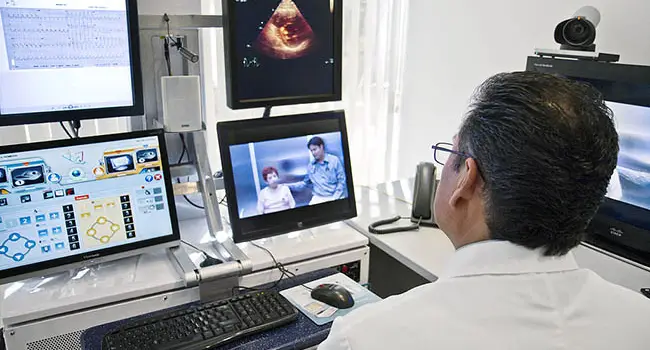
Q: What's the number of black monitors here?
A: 5